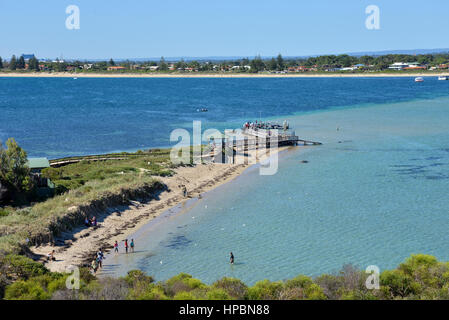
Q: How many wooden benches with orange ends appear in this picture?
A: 0